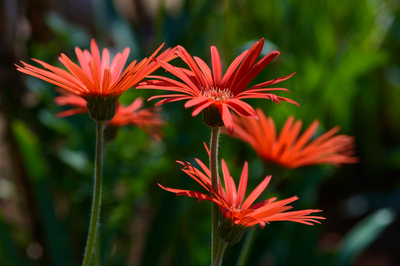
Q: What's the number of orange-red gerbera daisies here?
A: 5